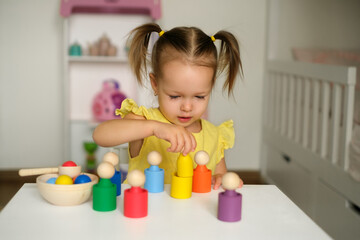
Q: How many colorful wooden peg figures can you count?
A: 7